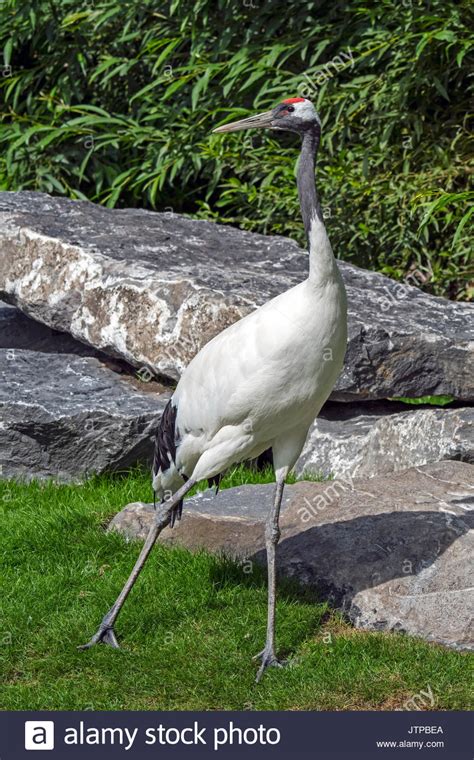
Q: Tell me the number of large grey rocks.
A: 4